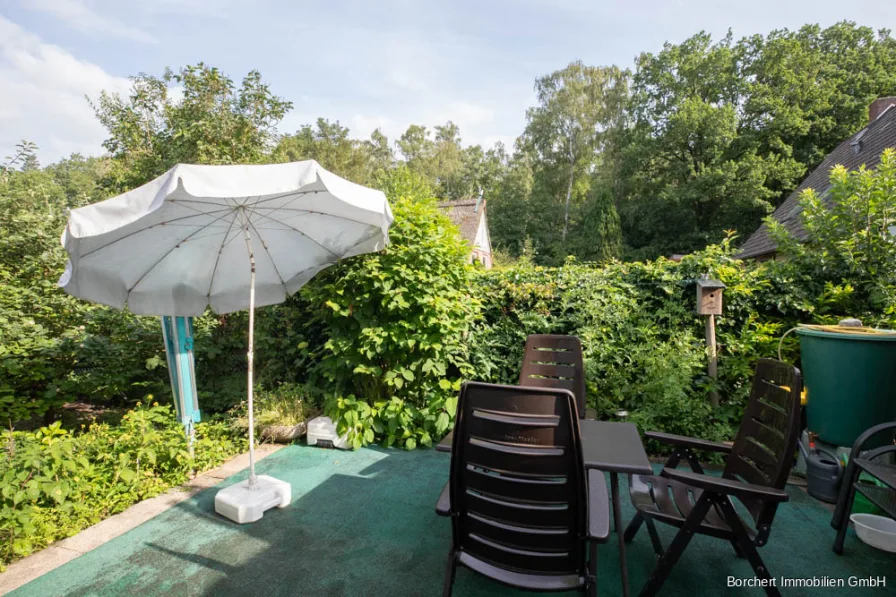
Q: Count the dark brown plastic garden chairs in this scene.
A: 3